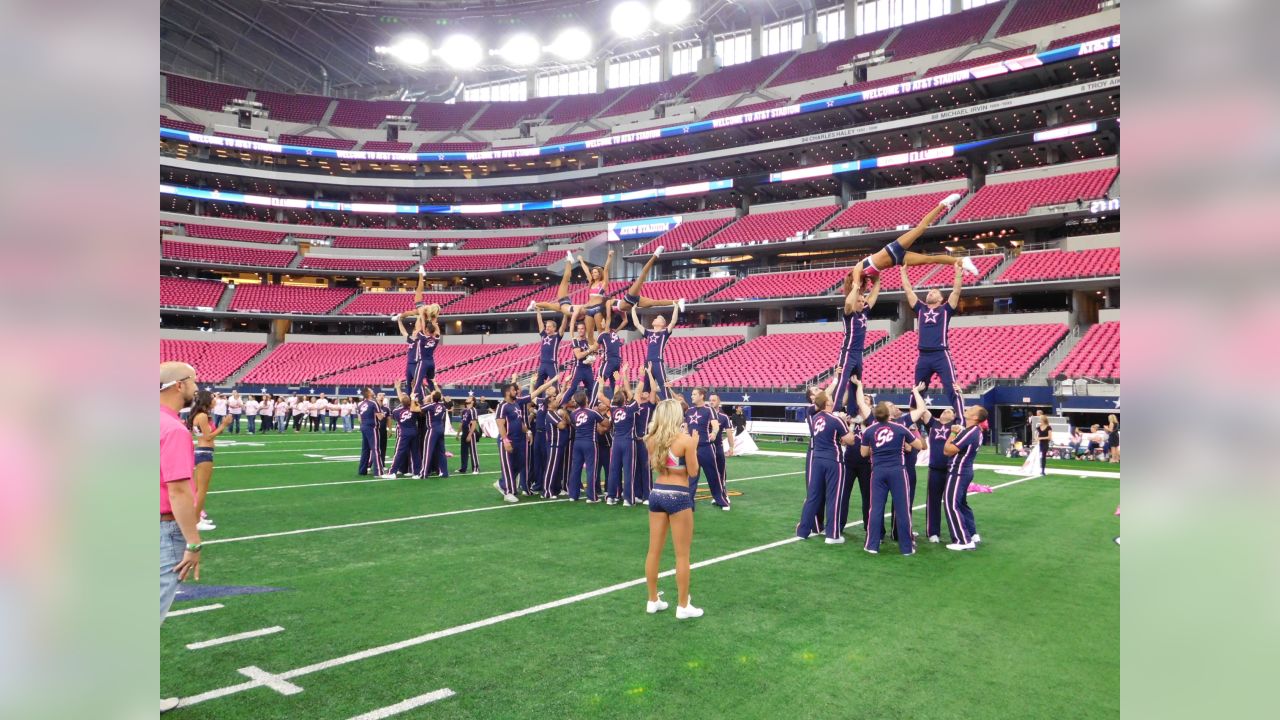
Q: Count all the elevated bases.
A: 8